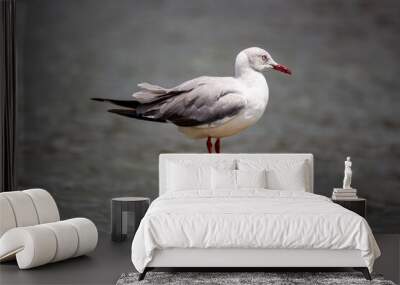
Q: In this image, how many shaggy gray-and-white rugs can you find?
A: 1